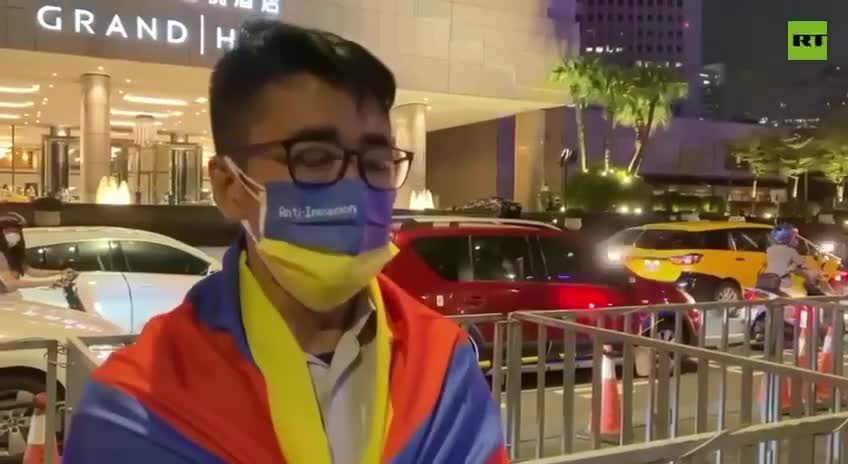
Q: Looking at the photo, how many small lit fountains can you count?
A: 2